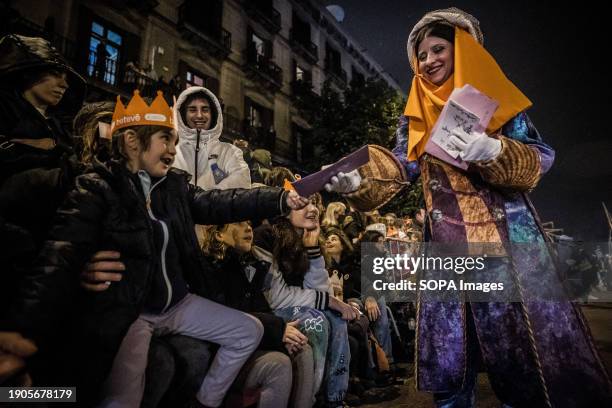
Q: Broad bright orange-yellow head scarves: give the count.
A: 1